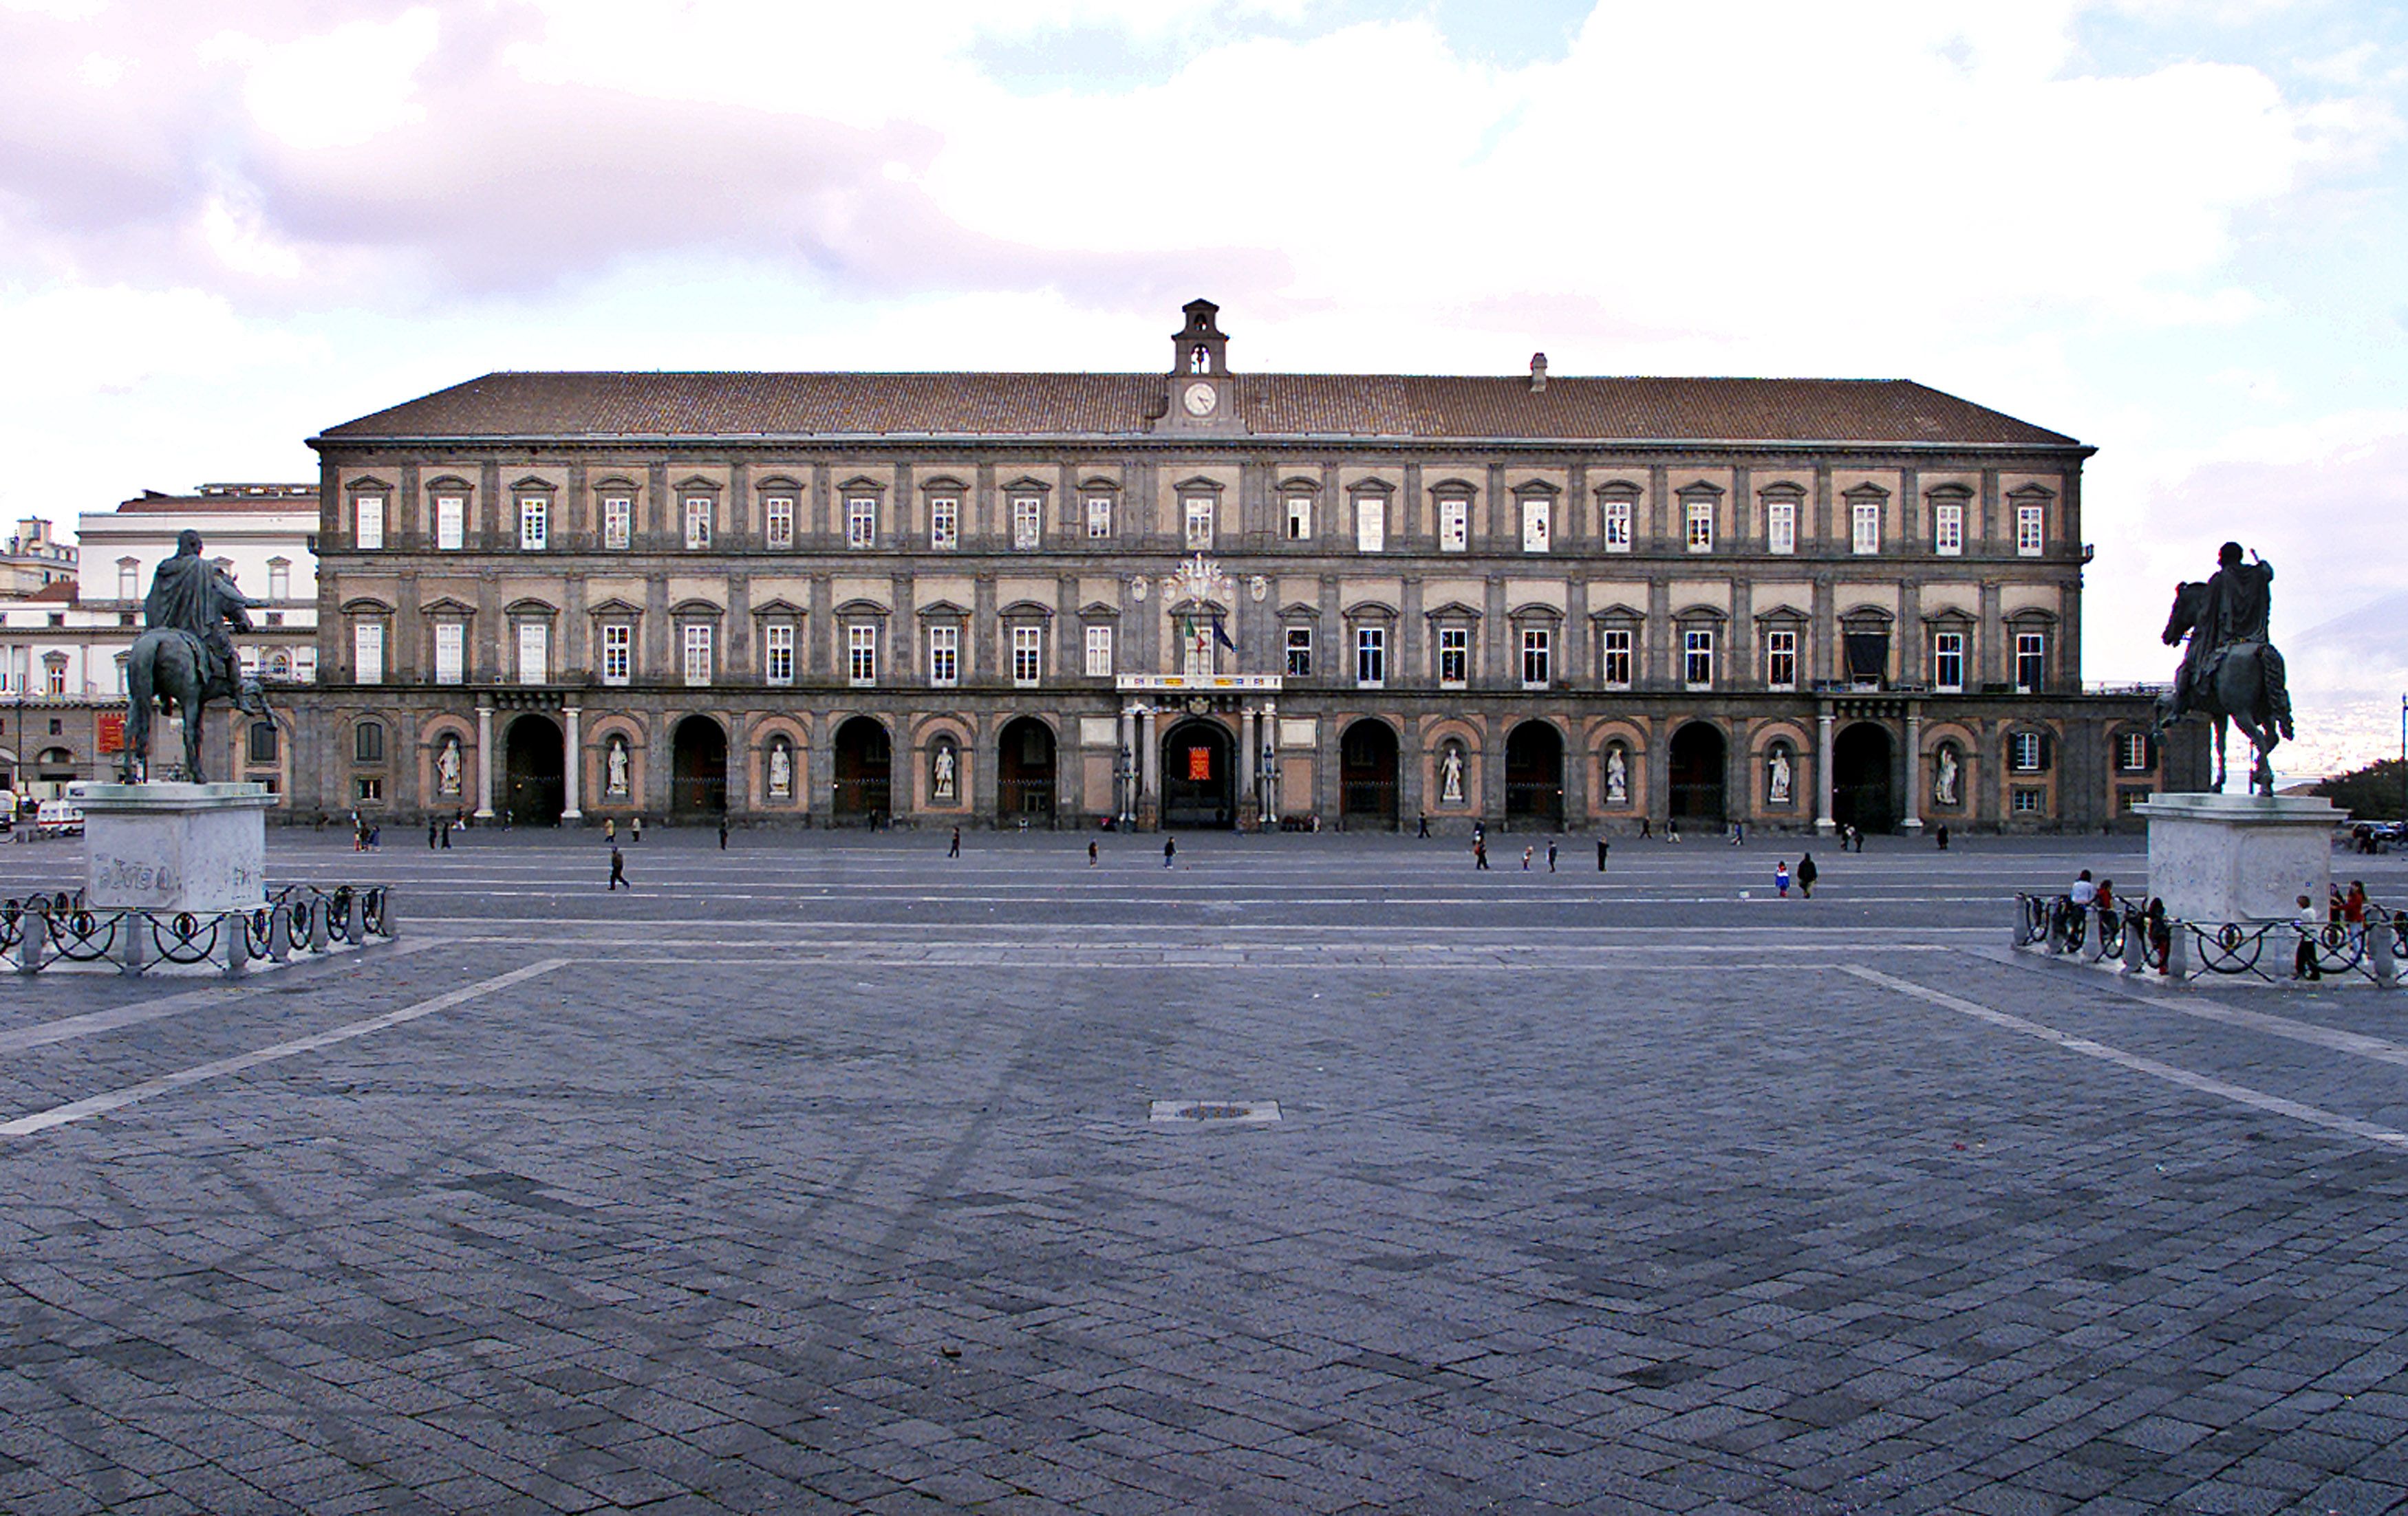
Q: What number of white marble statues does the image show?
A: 8